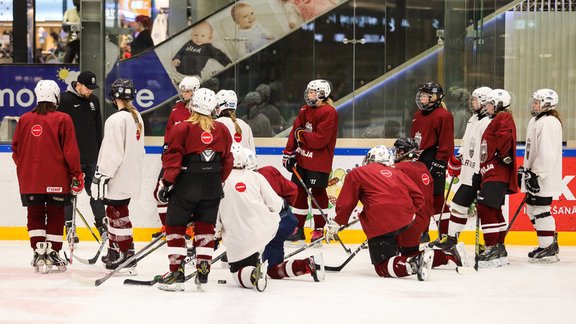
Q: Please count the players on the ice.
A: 14